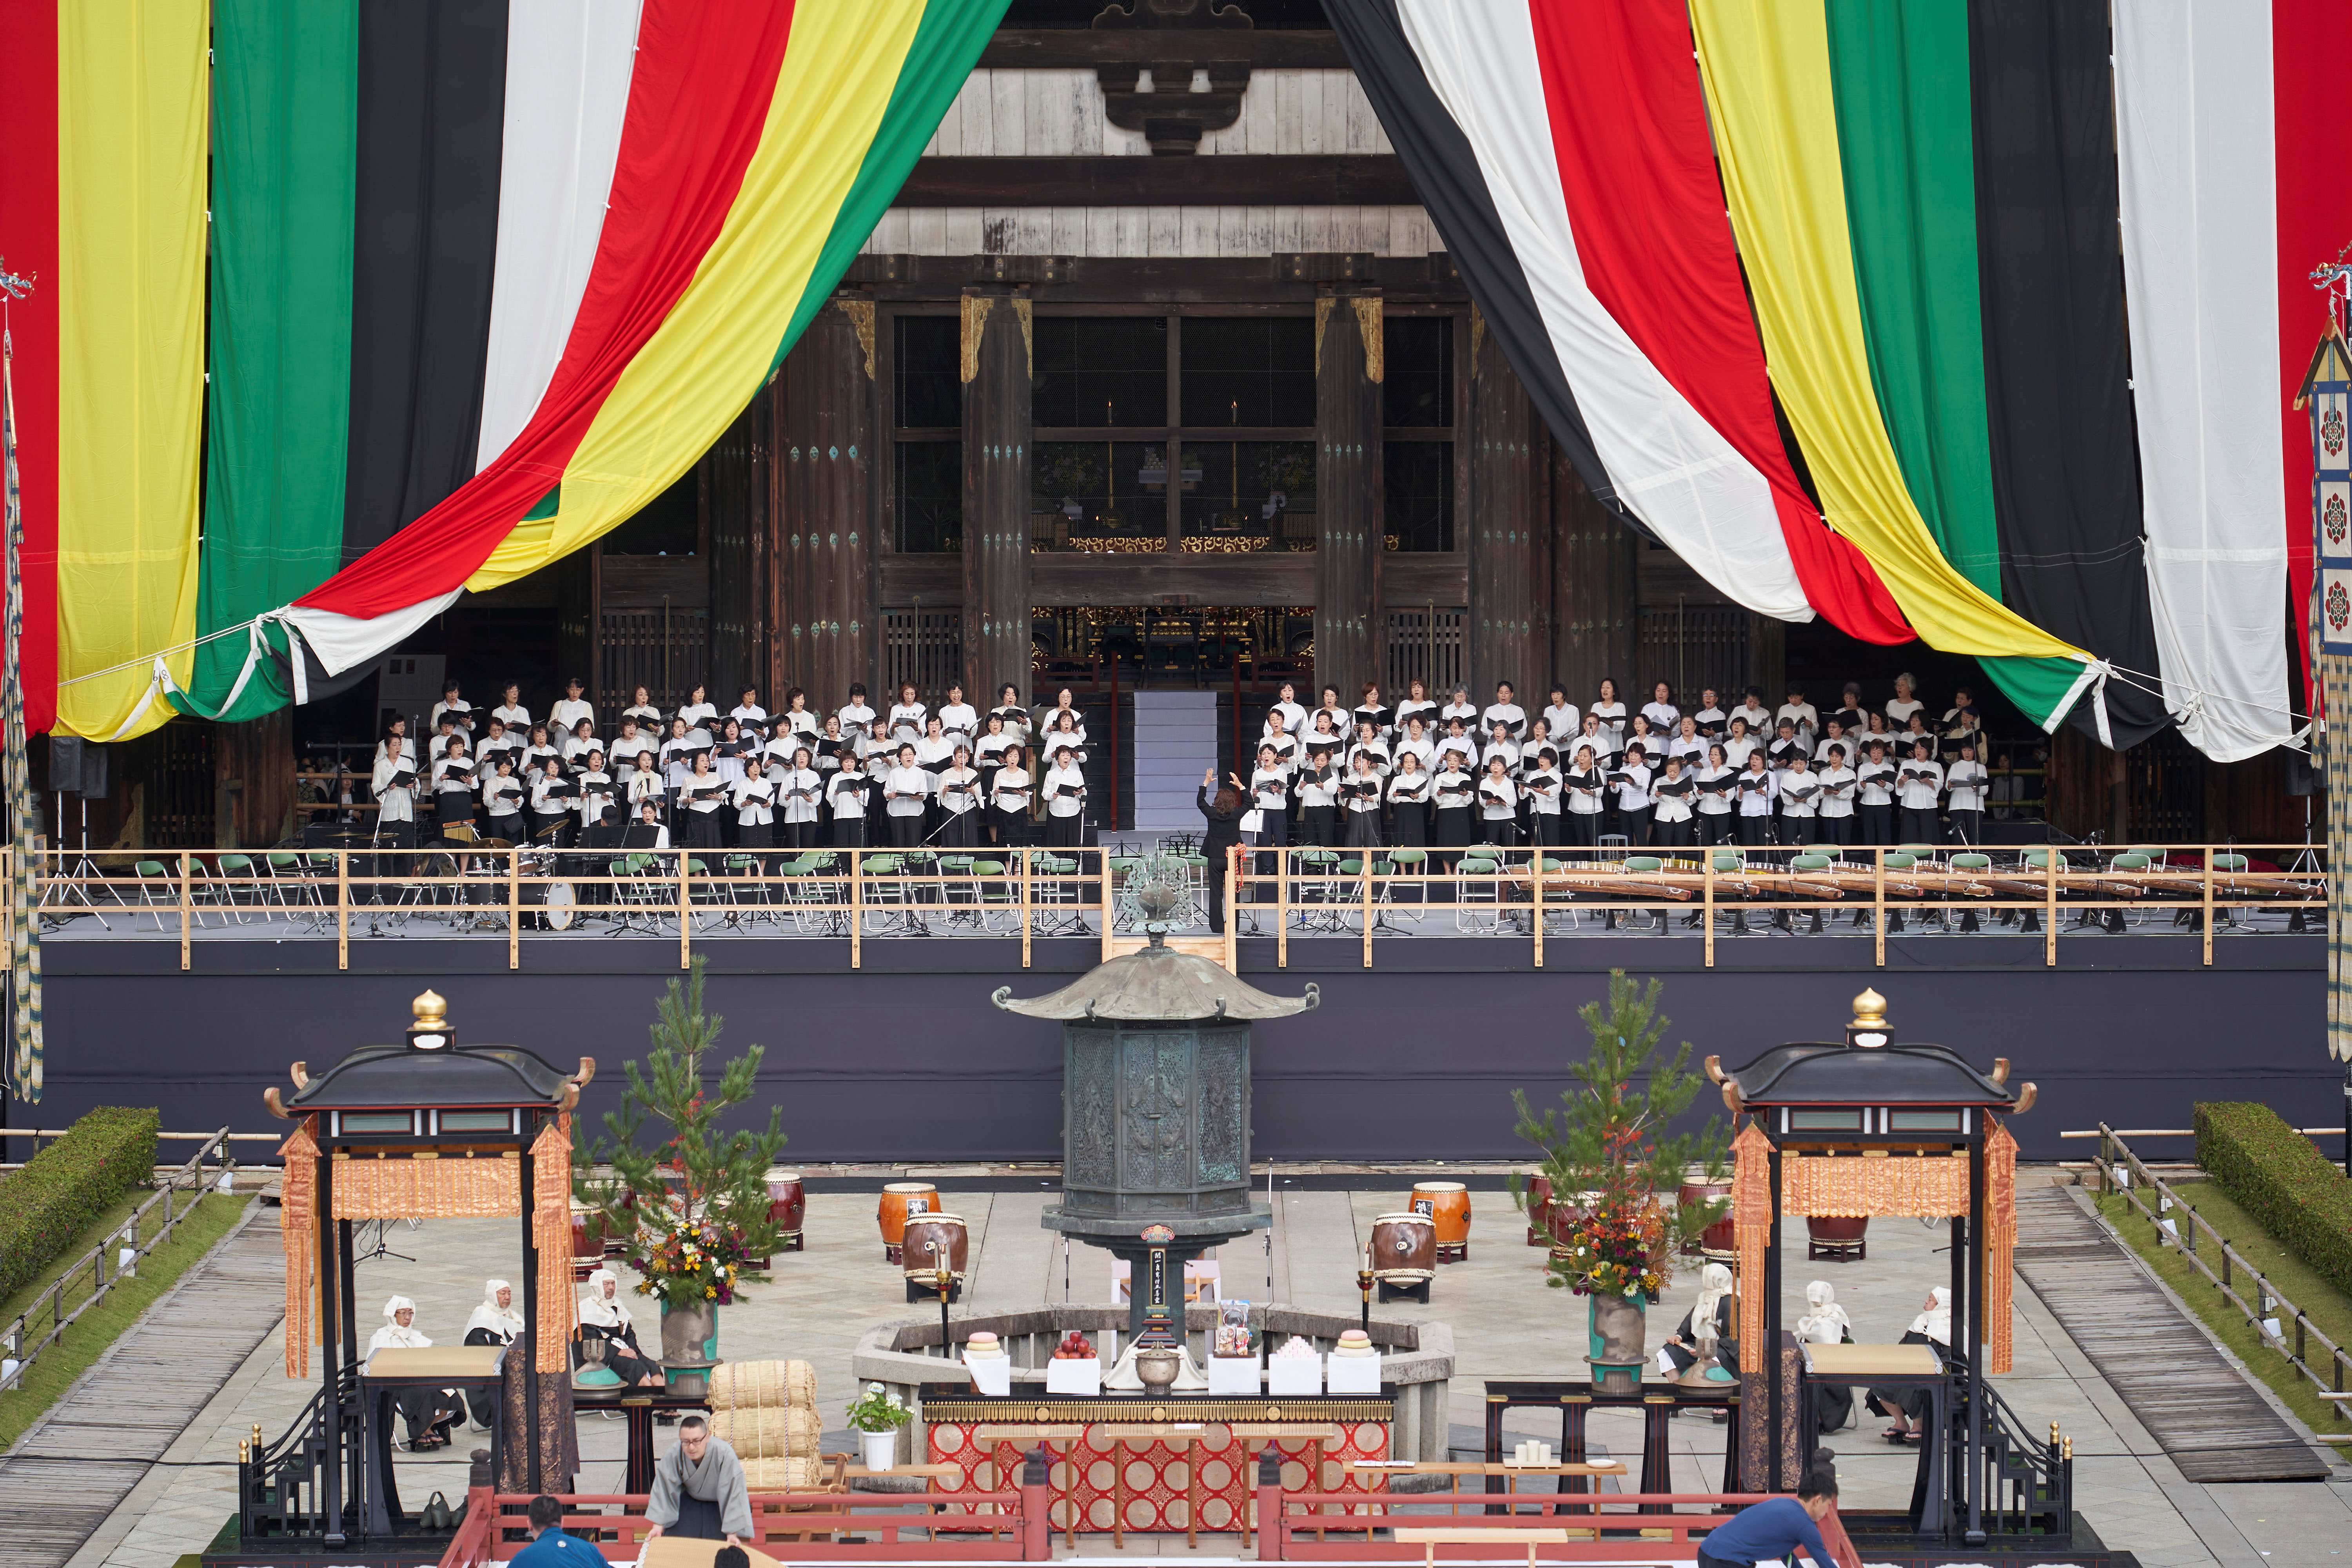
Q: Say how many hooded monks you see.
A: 6